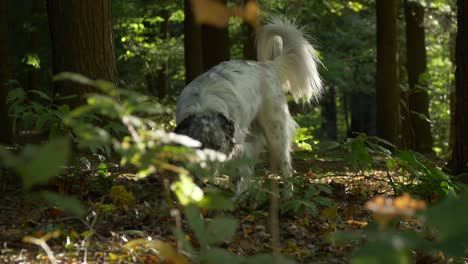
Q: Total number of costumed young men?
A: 0